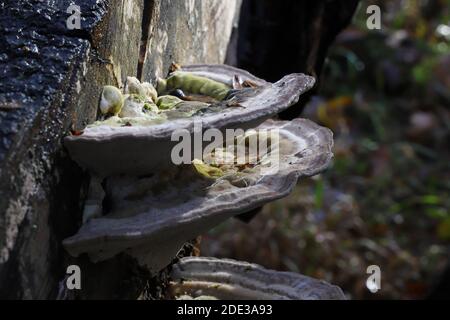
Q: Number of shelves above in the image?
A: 3